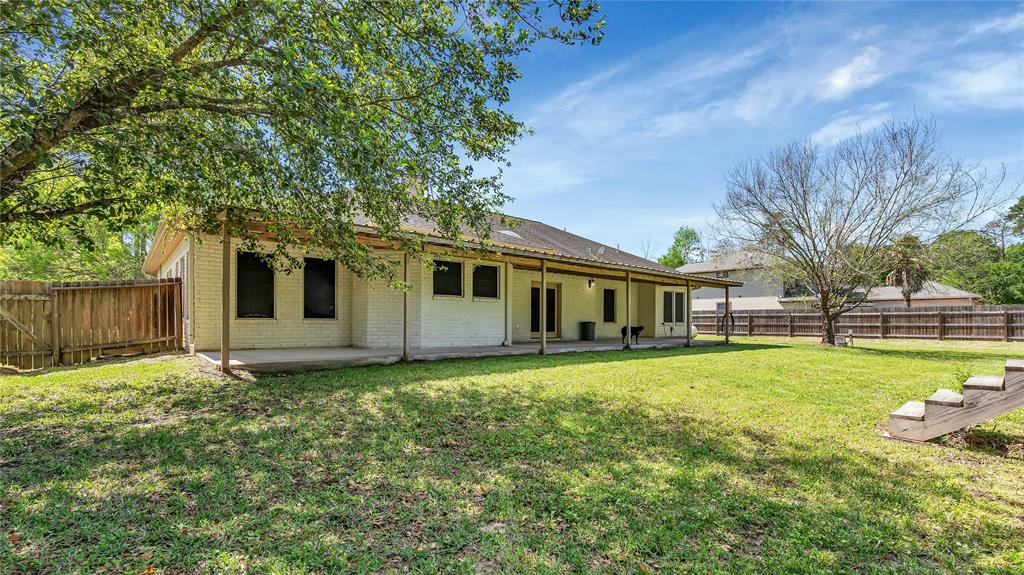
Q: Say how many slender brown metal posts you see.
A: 6